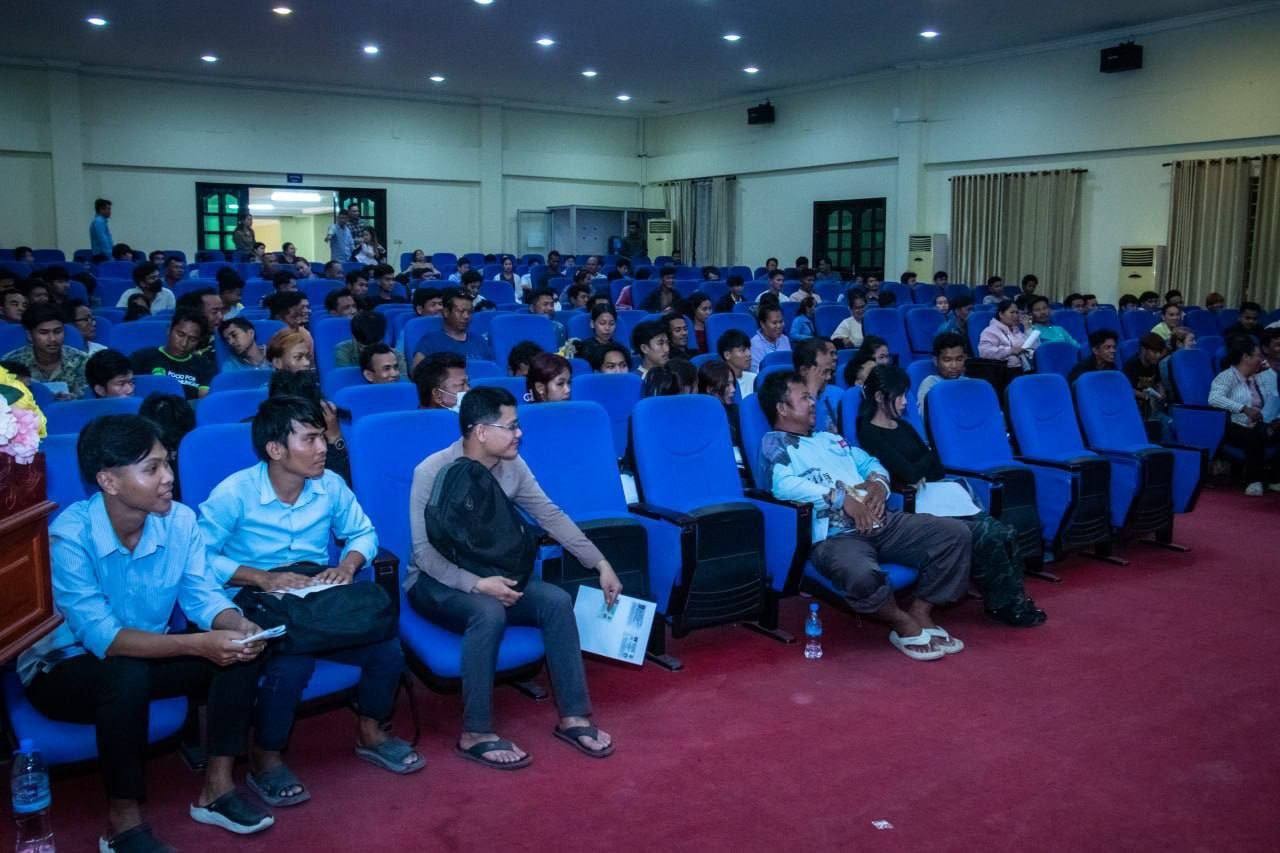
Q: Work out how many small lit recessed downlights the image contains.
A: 12